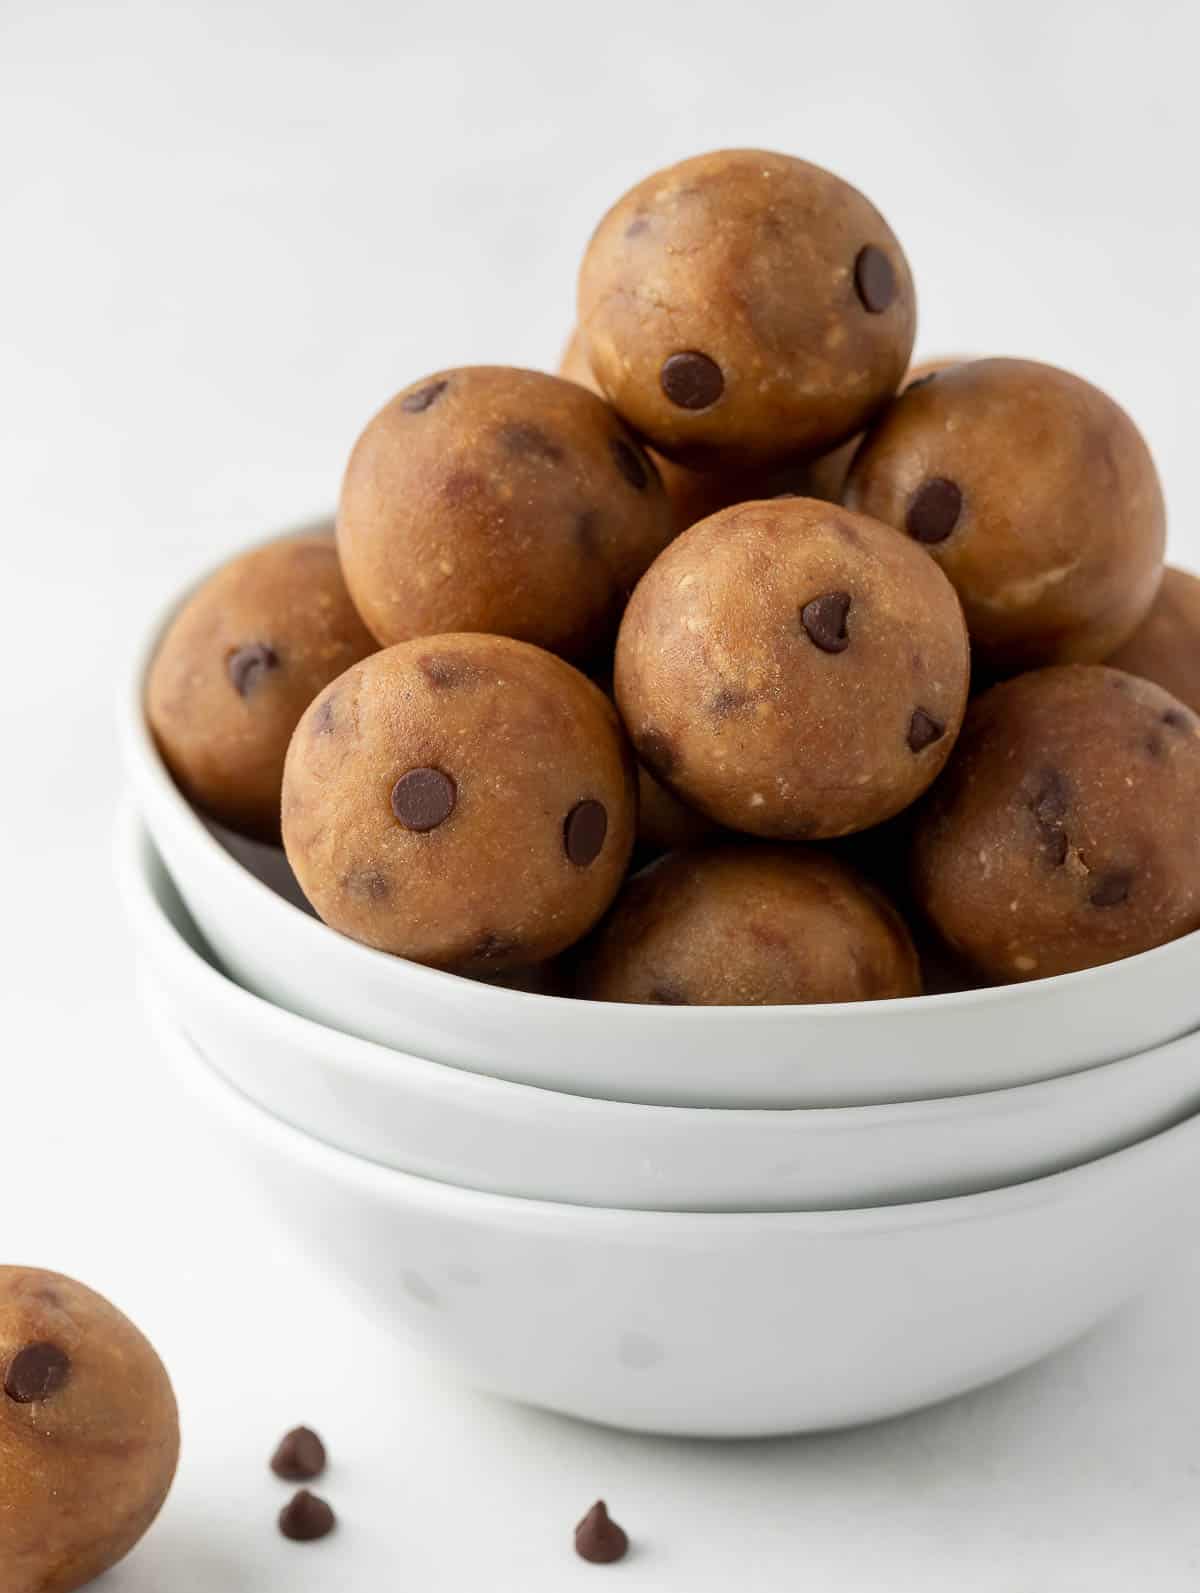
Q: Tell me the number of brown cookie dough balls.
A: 12